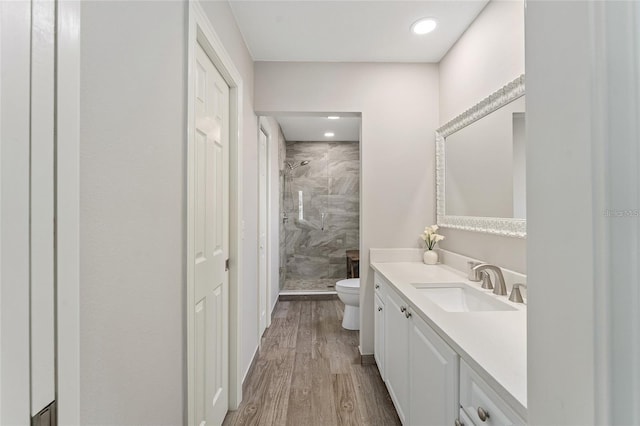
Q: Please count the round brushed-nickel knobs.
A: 6